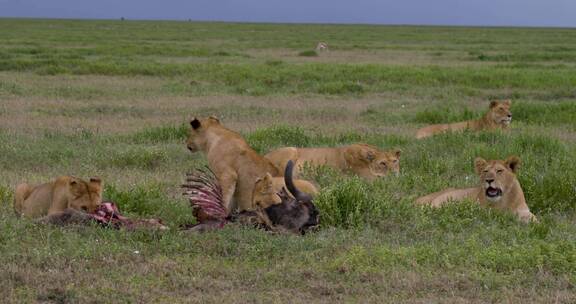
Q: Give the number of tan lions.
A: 6